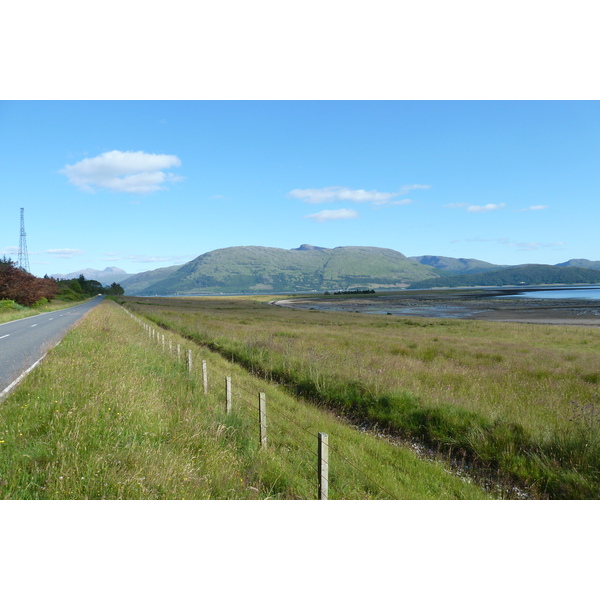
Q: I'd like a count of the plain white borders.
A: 2